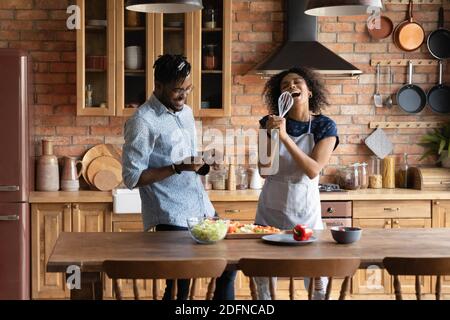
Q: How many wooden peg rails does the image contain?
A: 3